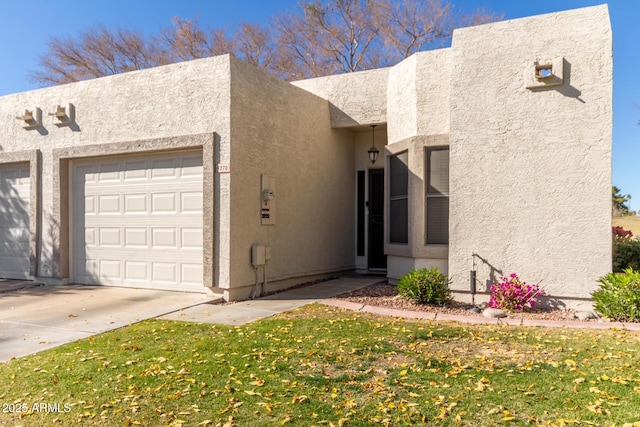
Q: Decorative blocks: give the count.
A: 3